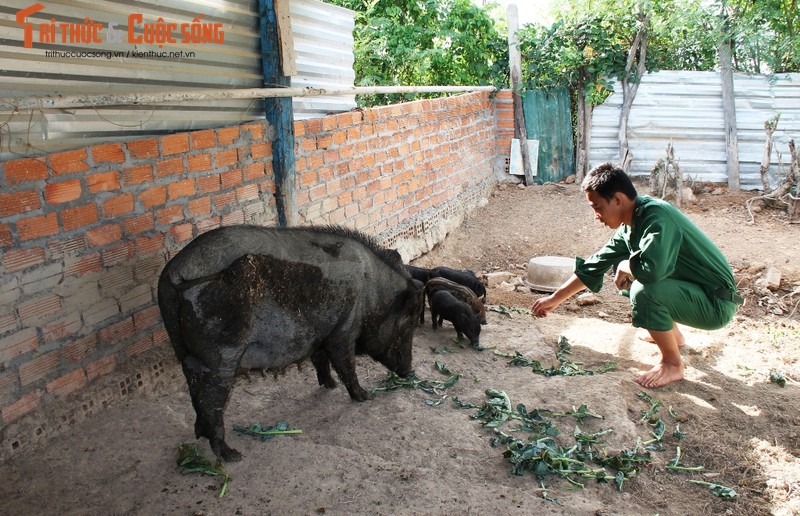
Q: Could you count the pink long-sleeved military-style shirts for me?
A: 0